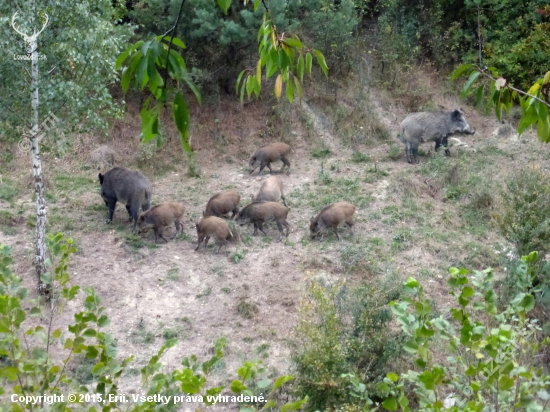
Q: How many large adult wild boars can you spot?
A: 2